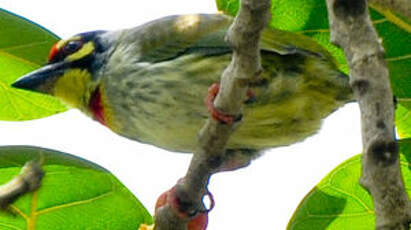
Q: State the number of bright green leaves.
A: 4